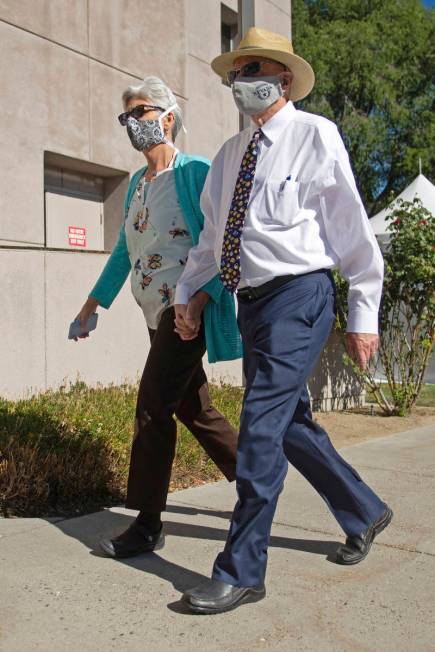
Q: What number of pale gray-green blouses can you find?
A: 1